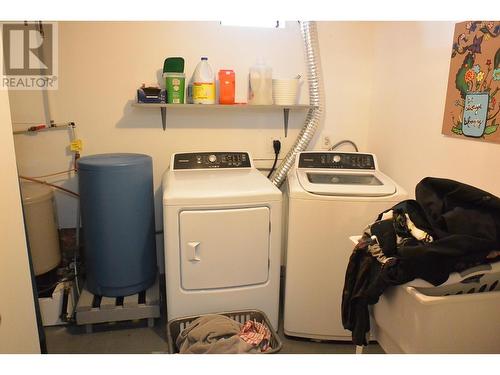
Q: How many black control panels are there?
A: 2